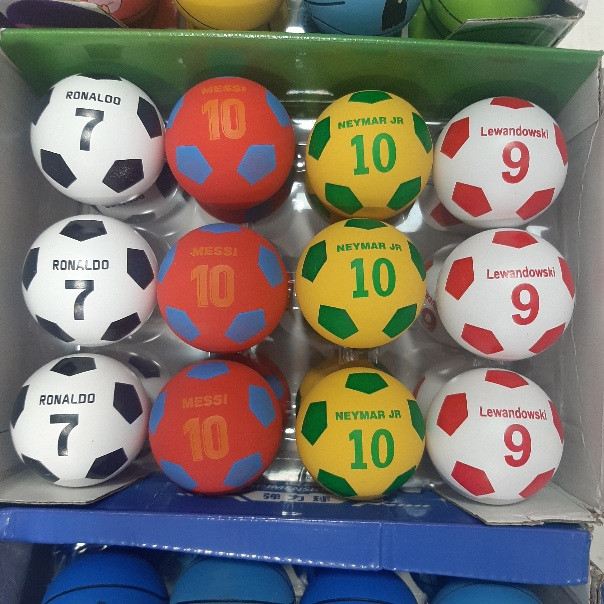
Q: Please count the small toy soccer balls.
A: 12